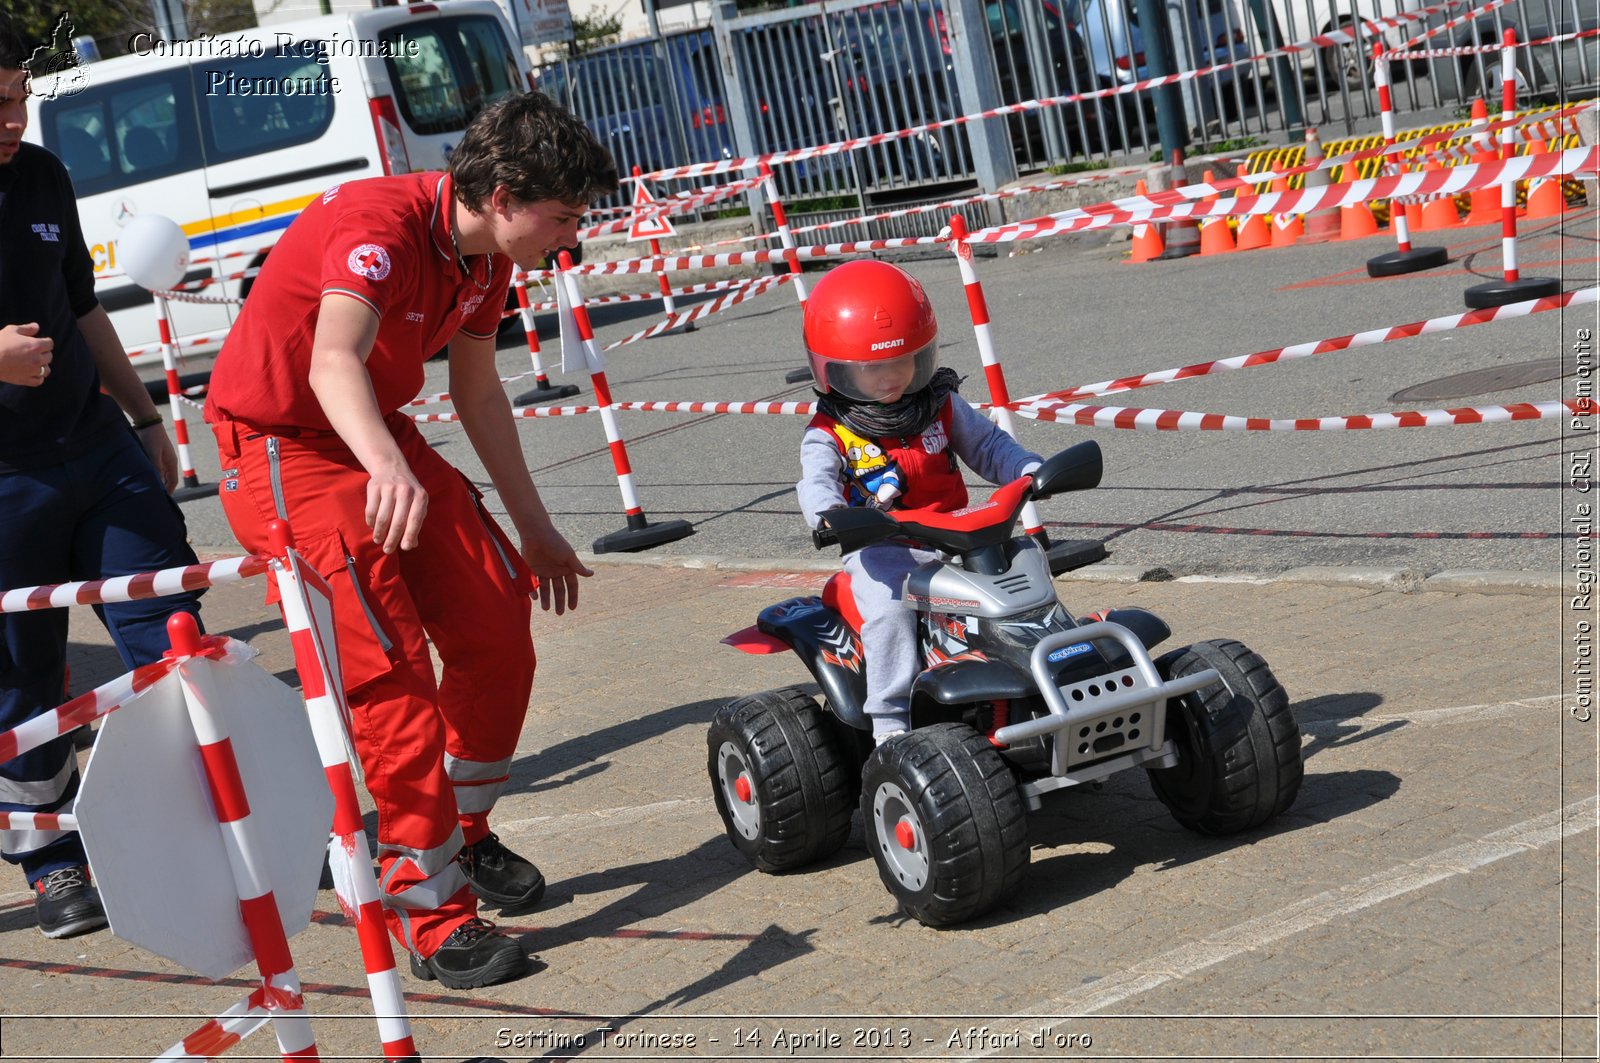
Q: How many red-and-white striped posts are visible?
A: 10